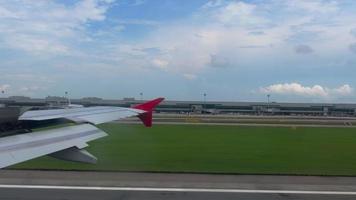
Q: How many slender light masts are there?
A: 5